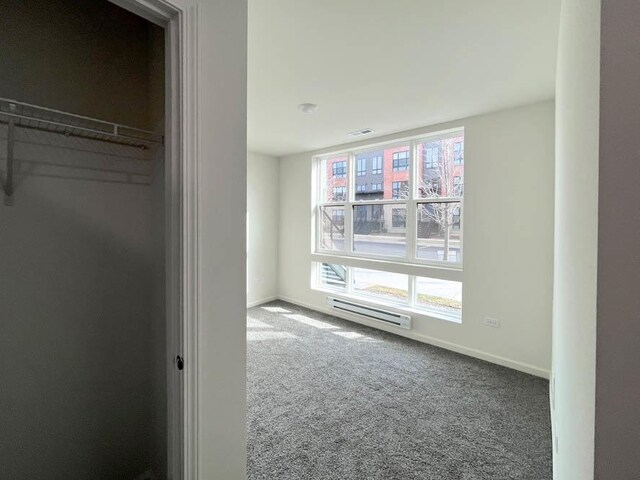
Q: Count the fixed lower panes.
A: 3